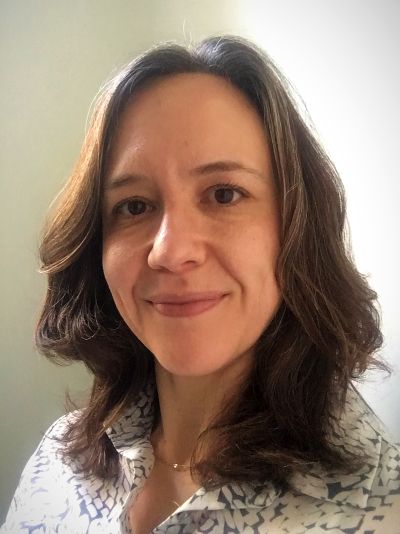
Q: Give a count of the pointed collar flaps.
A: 2